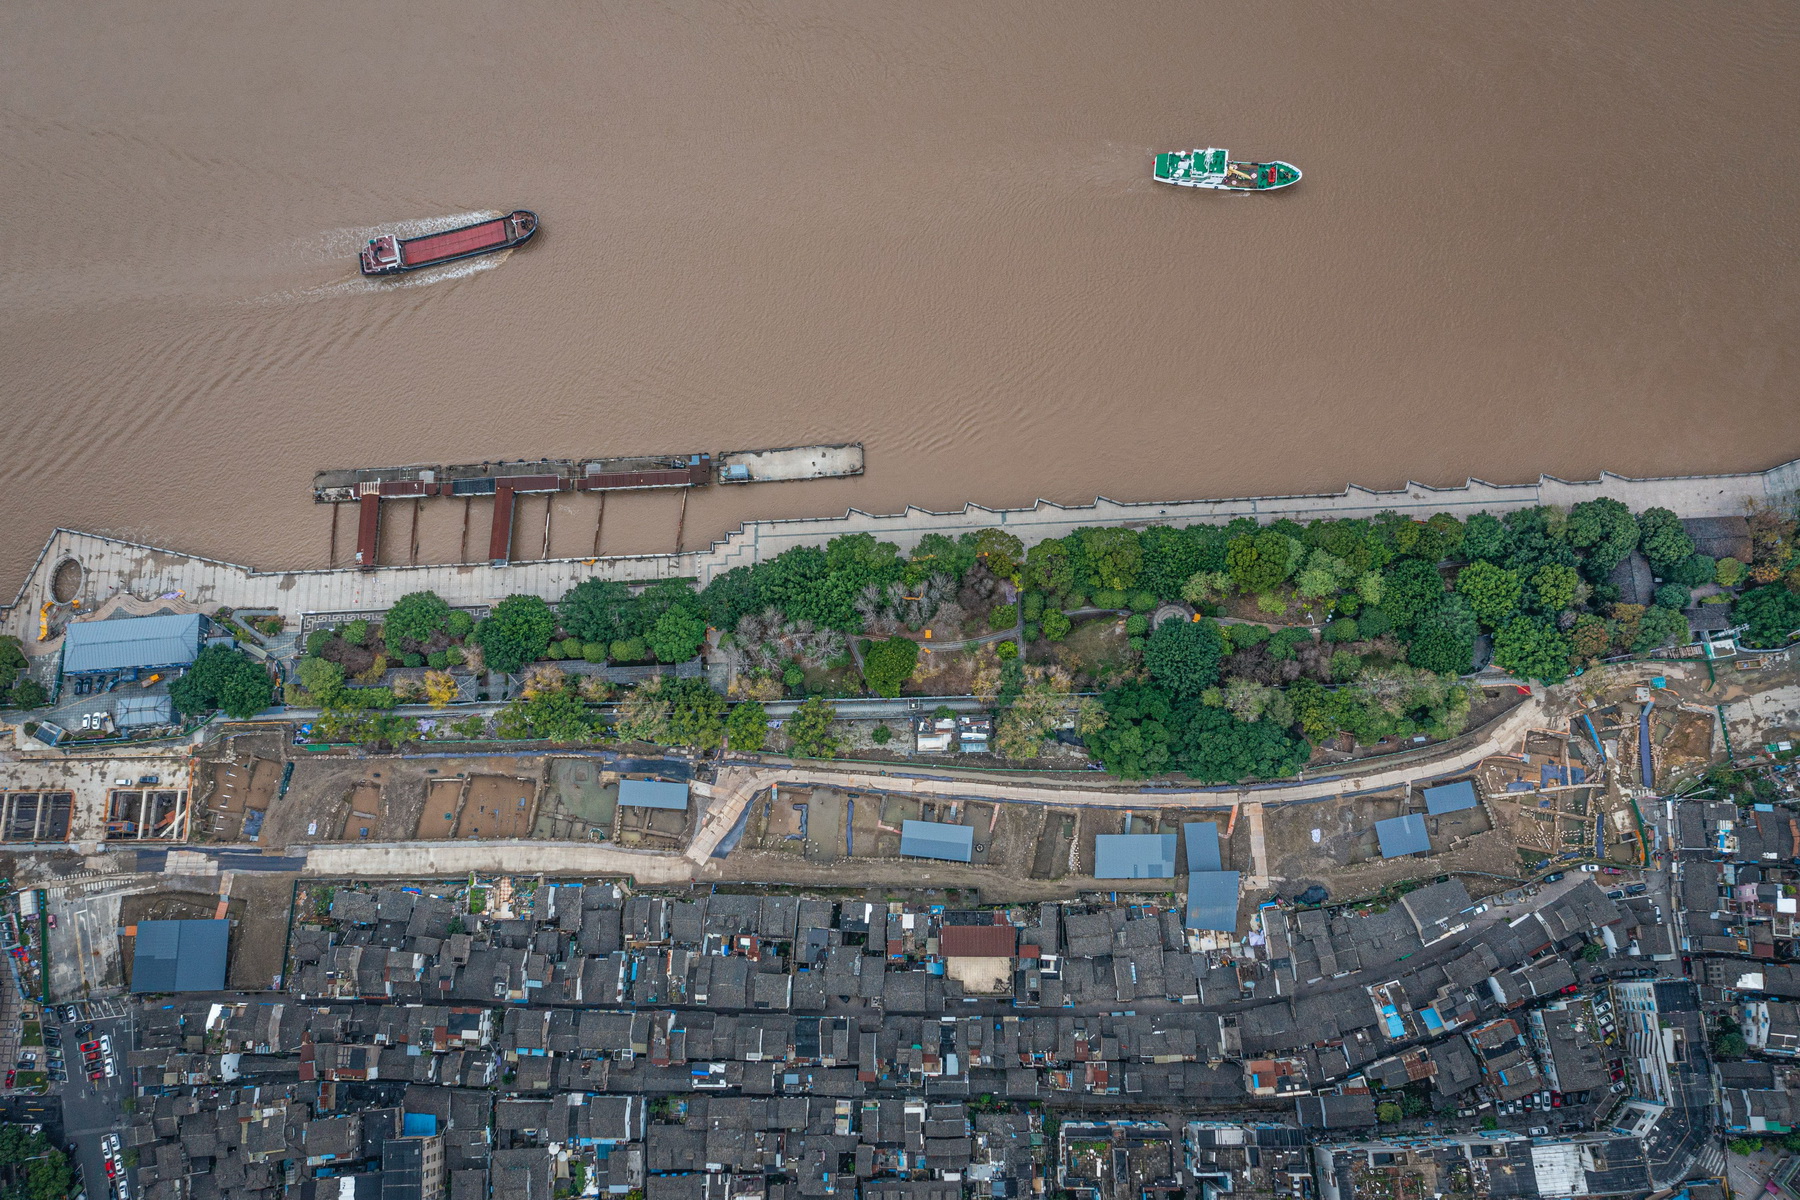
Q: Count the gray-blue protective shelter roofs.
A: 8